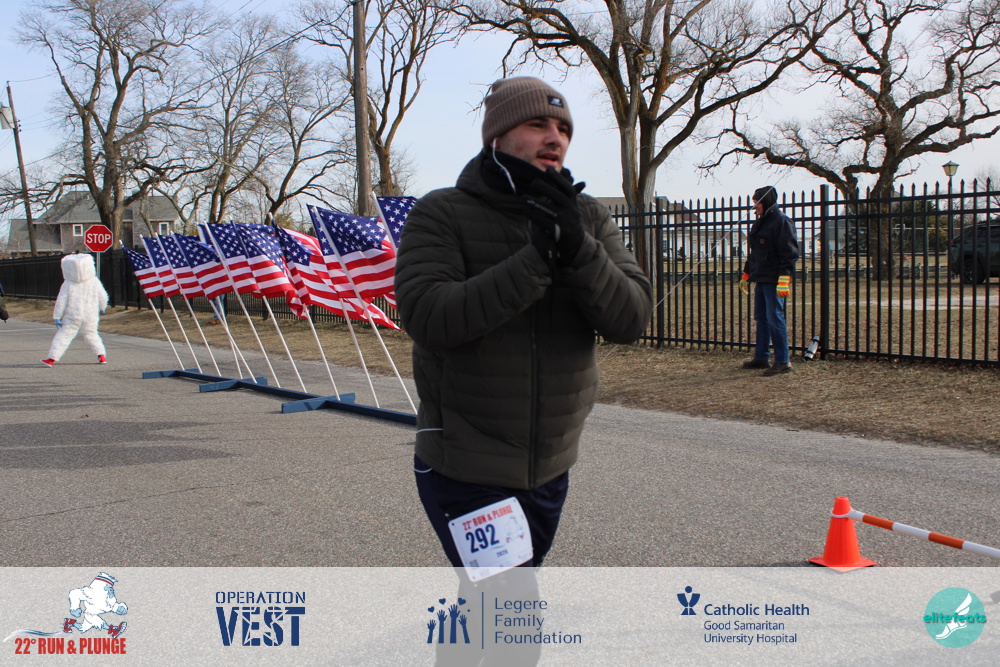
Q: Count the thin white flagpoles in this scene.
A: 11